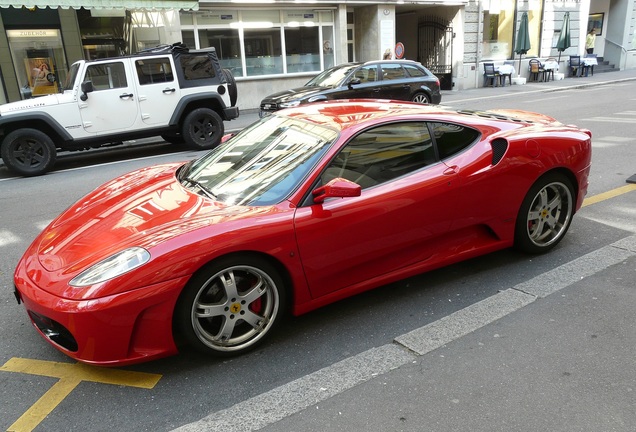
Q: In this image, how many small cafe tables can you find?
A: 3